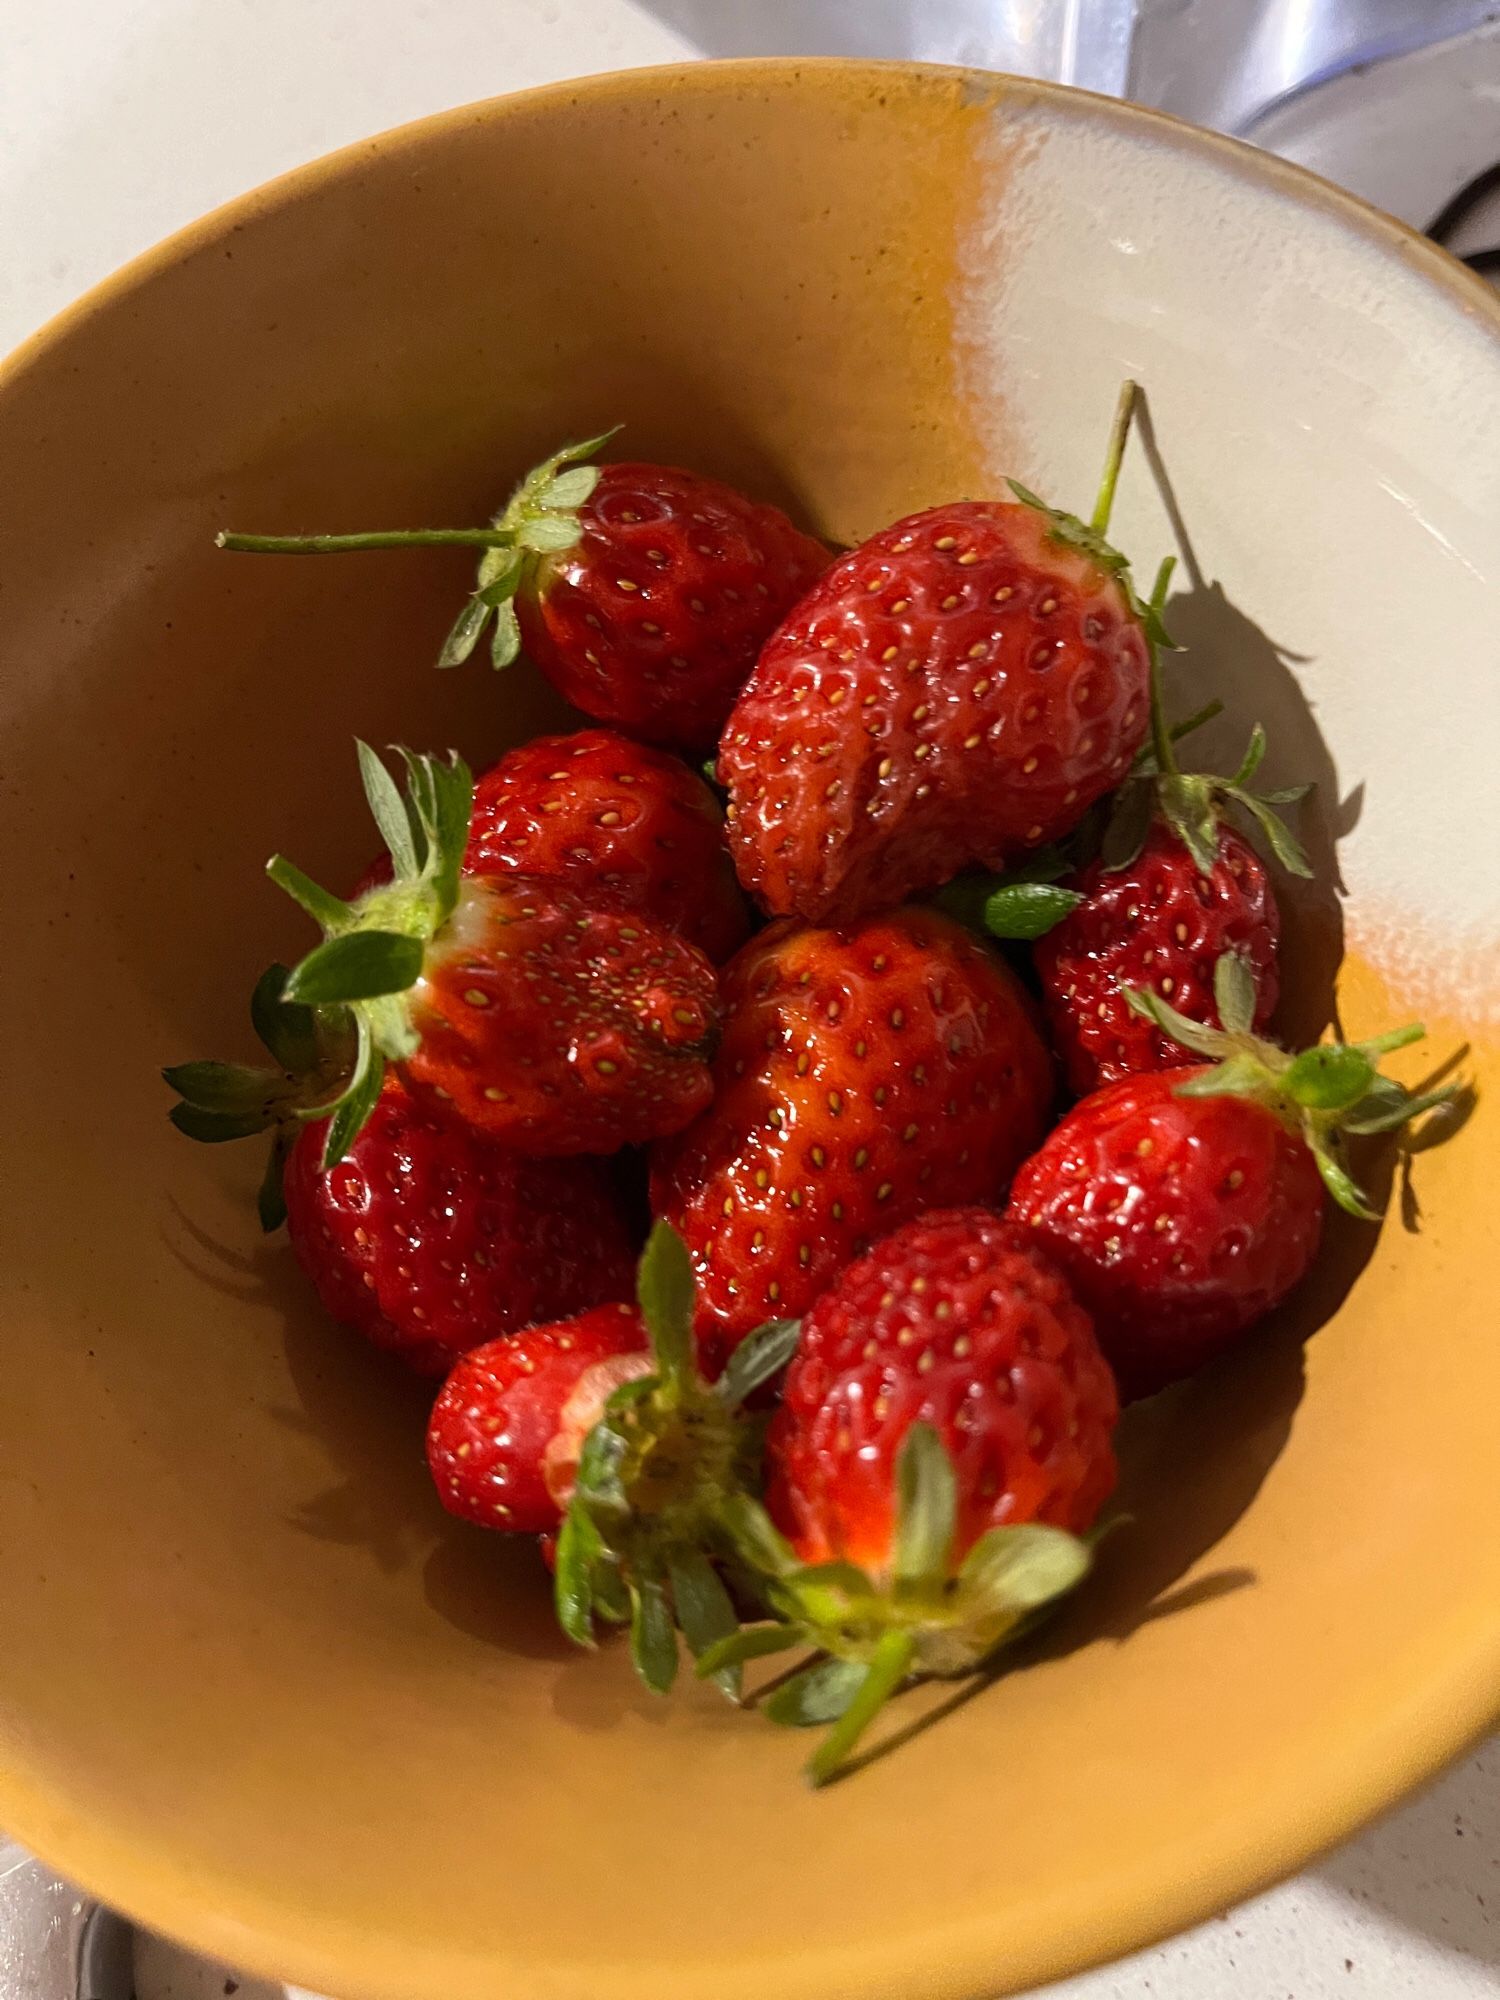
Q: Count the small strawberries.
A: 10